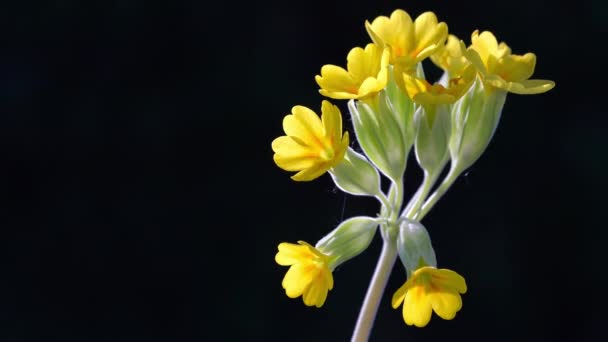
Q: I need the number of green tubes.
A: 7